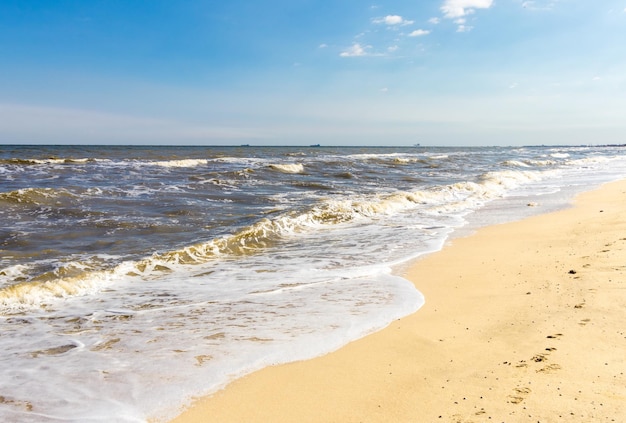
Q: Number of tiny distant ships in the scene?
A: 3